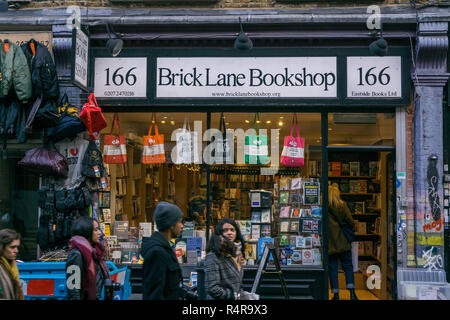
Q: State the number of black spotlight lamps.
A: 3